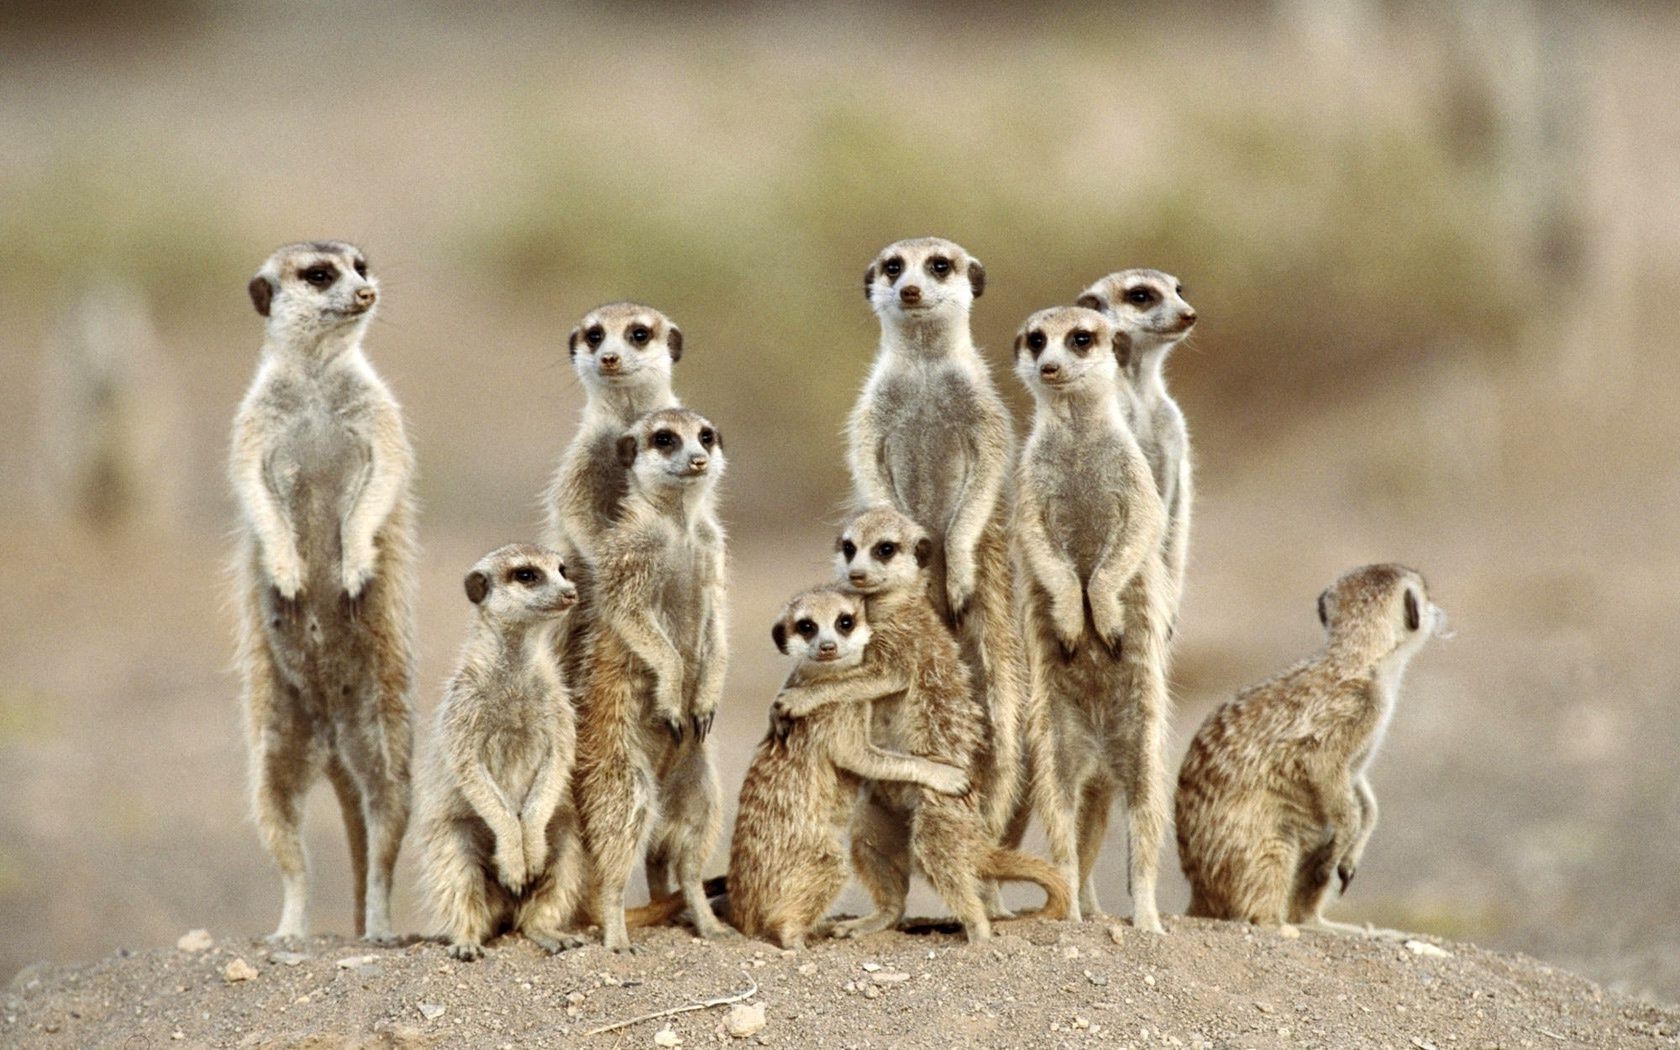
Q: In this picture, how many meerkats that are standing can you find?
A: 7